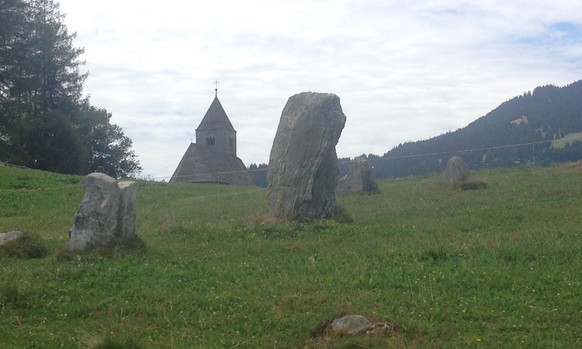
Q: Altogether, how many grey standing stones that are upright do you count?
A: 4